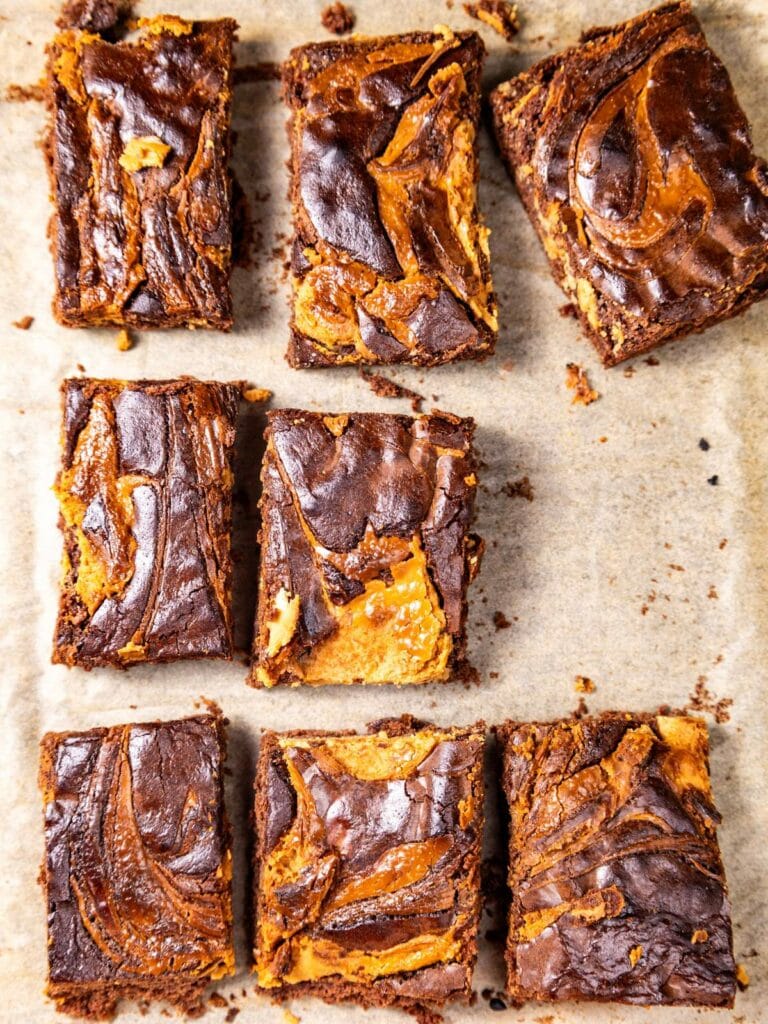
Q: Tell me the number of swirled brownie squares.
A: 8